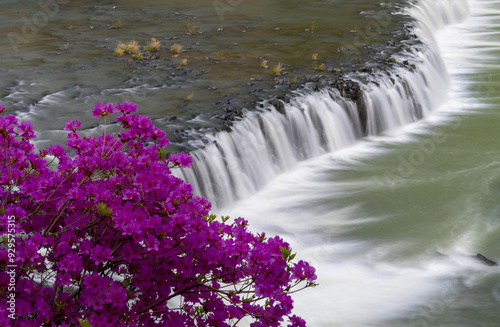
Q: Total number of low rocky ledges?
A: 1